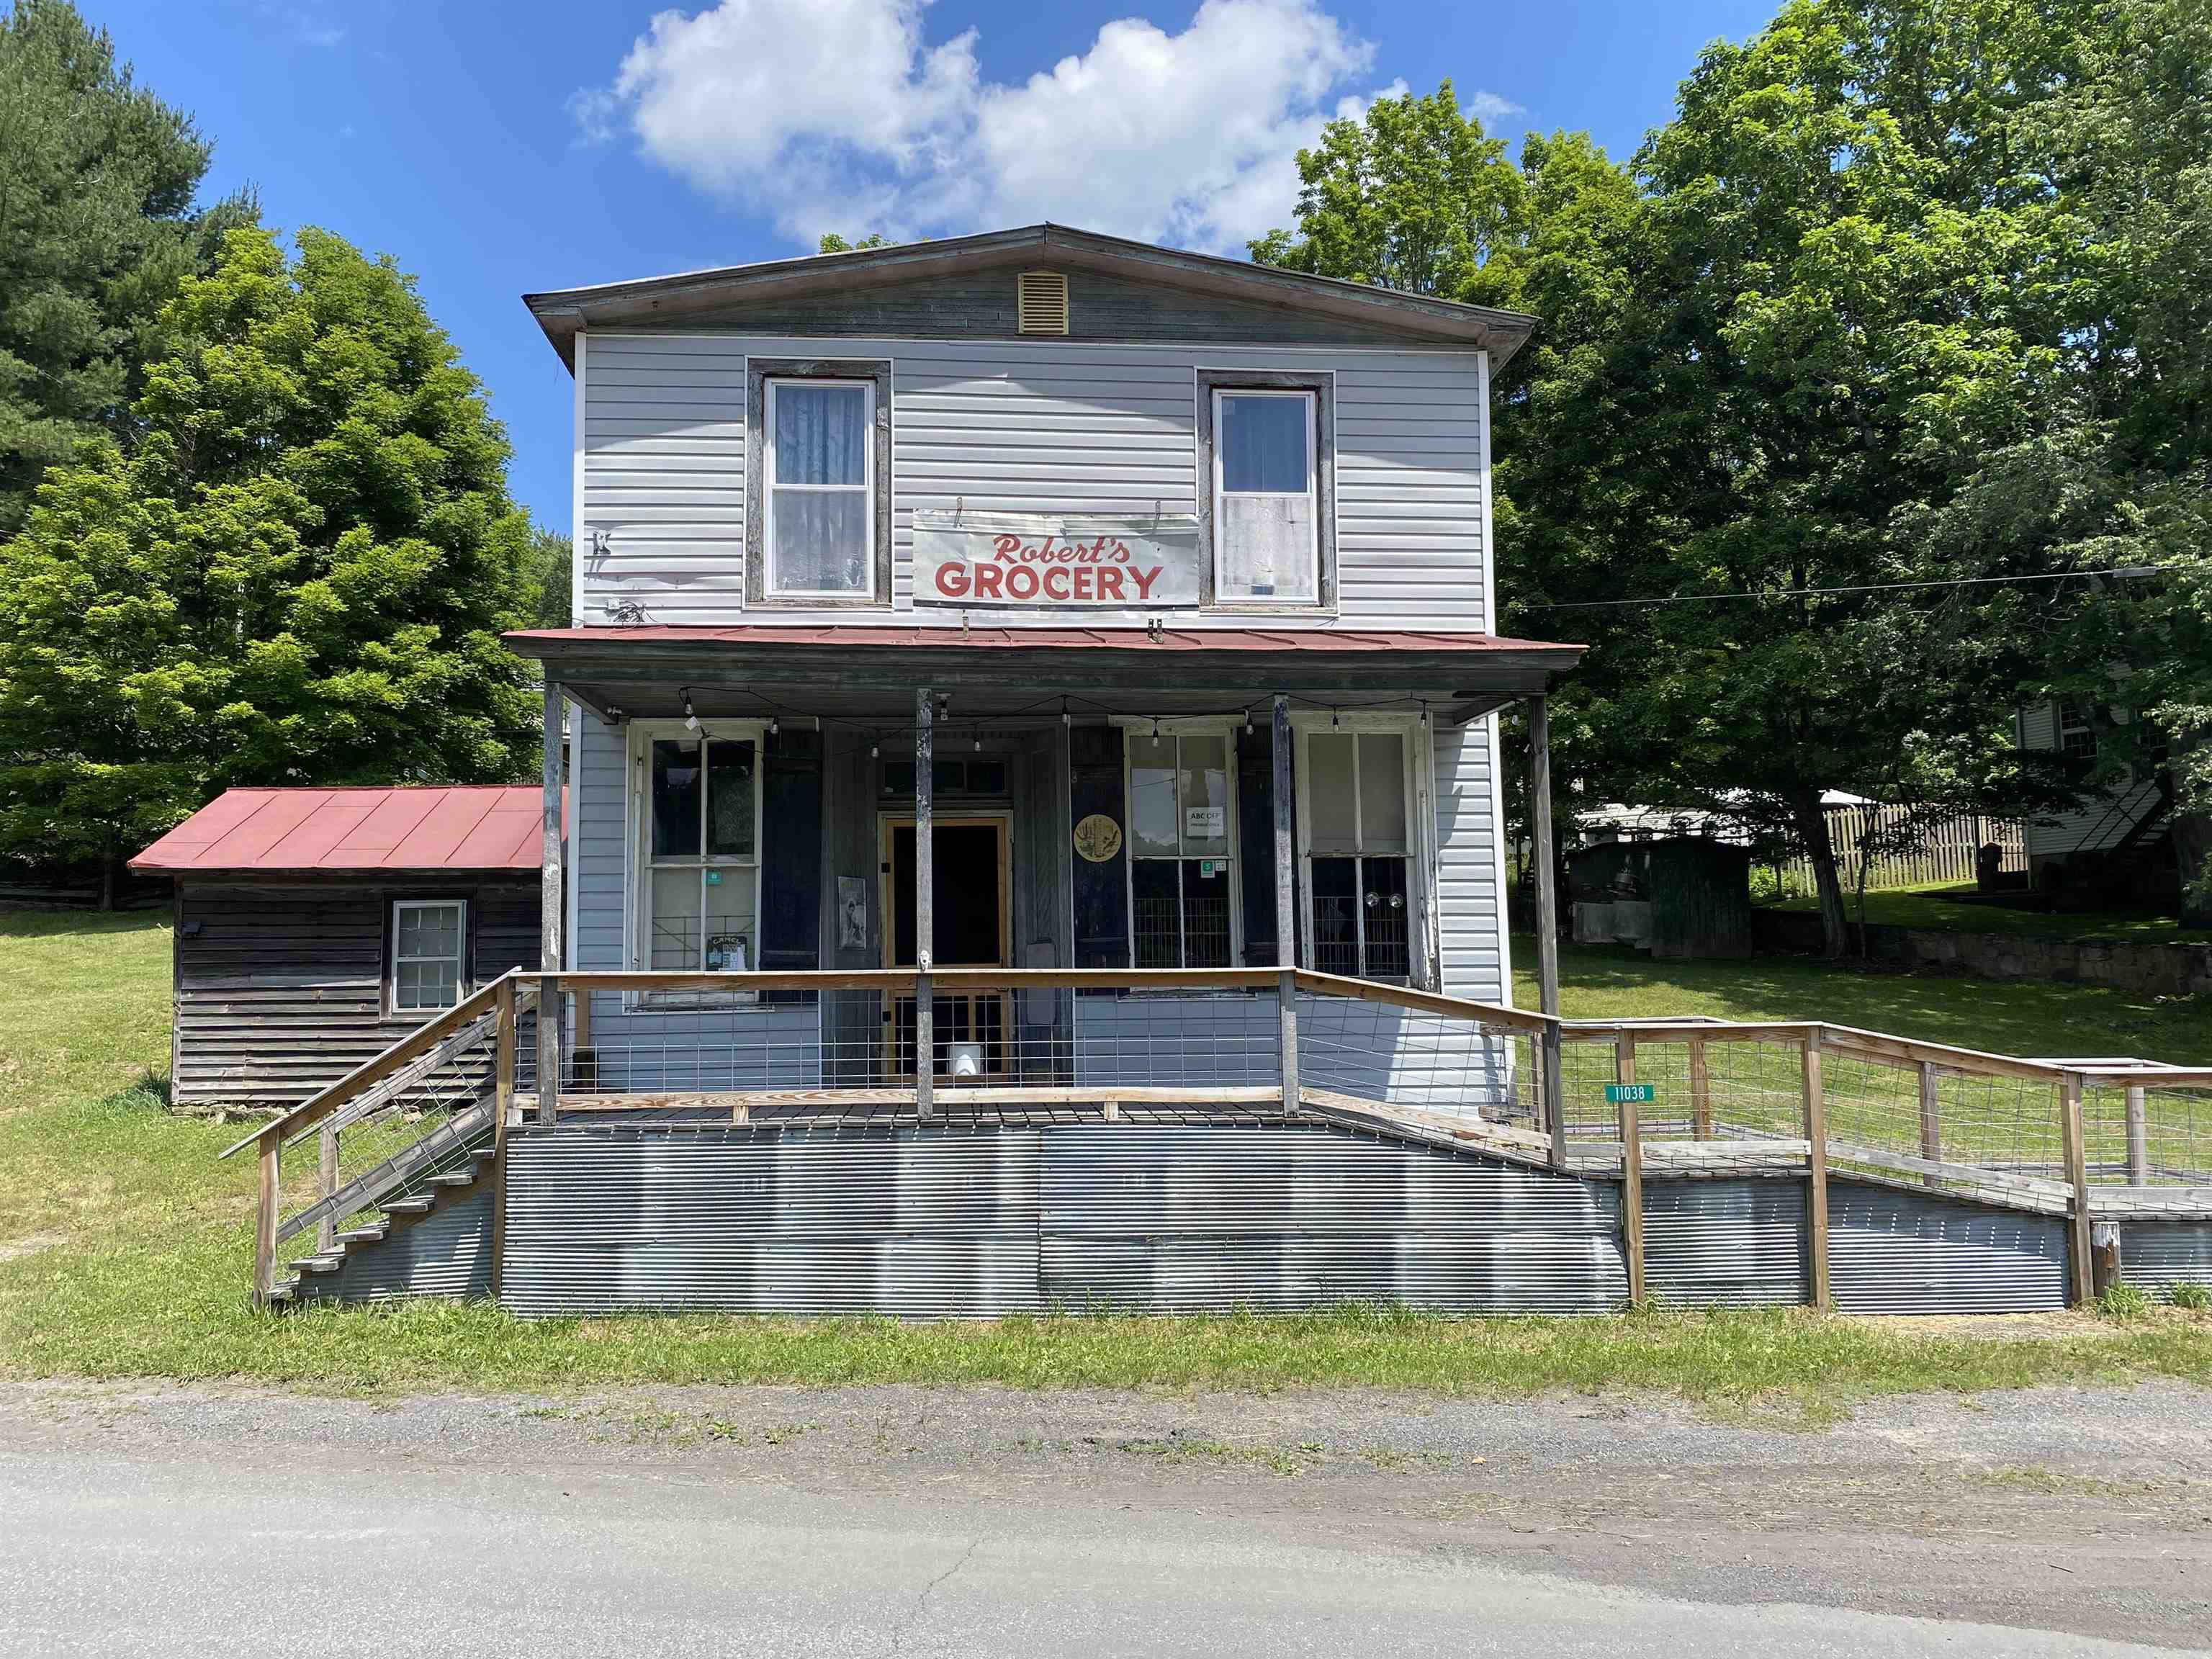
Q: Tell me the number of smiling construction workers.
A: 0